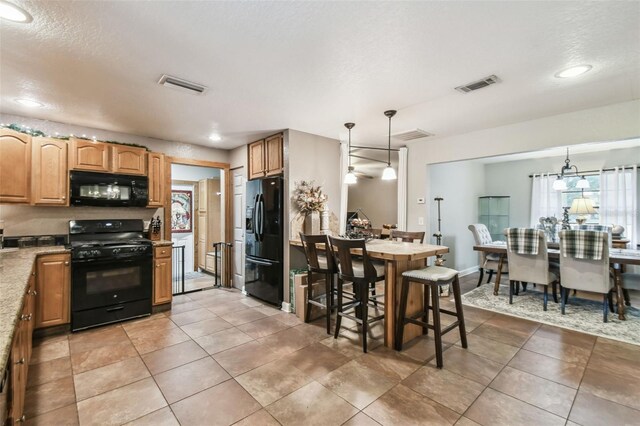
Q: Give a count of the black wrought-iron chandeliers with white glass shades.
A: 1